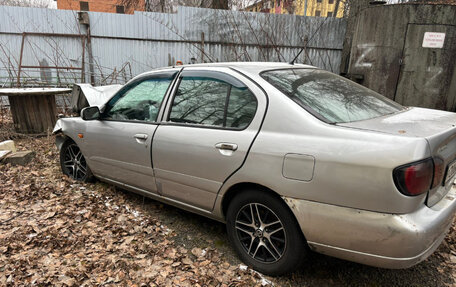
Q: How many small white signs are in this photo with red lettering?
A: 1